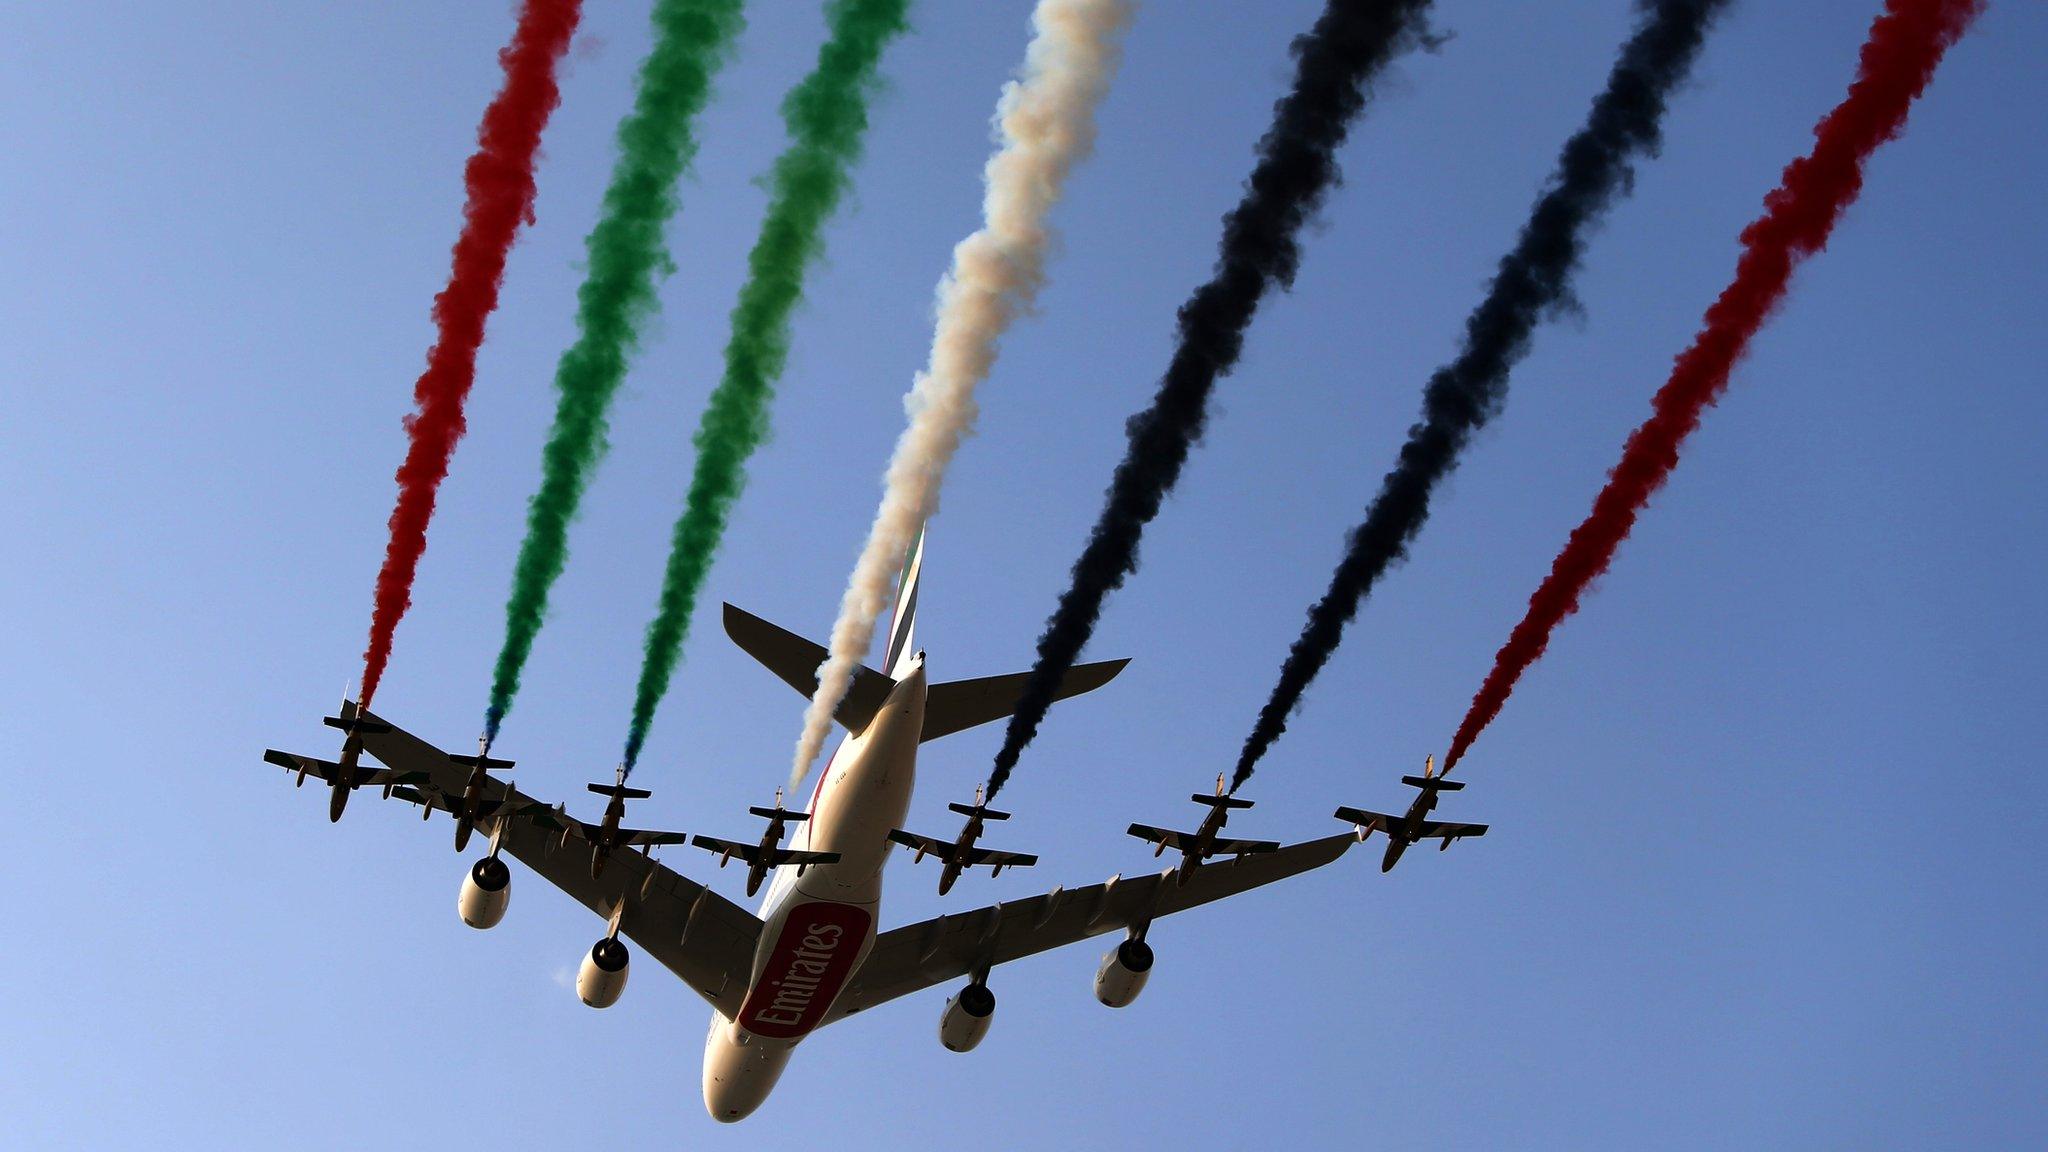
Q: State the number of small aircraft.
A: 7